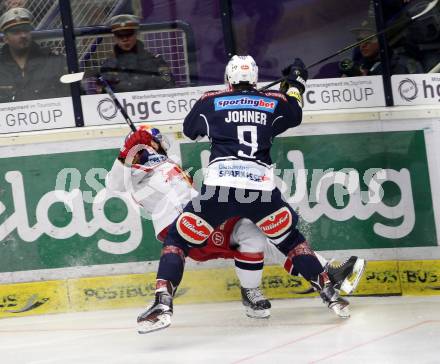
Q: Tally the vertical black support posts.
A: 3